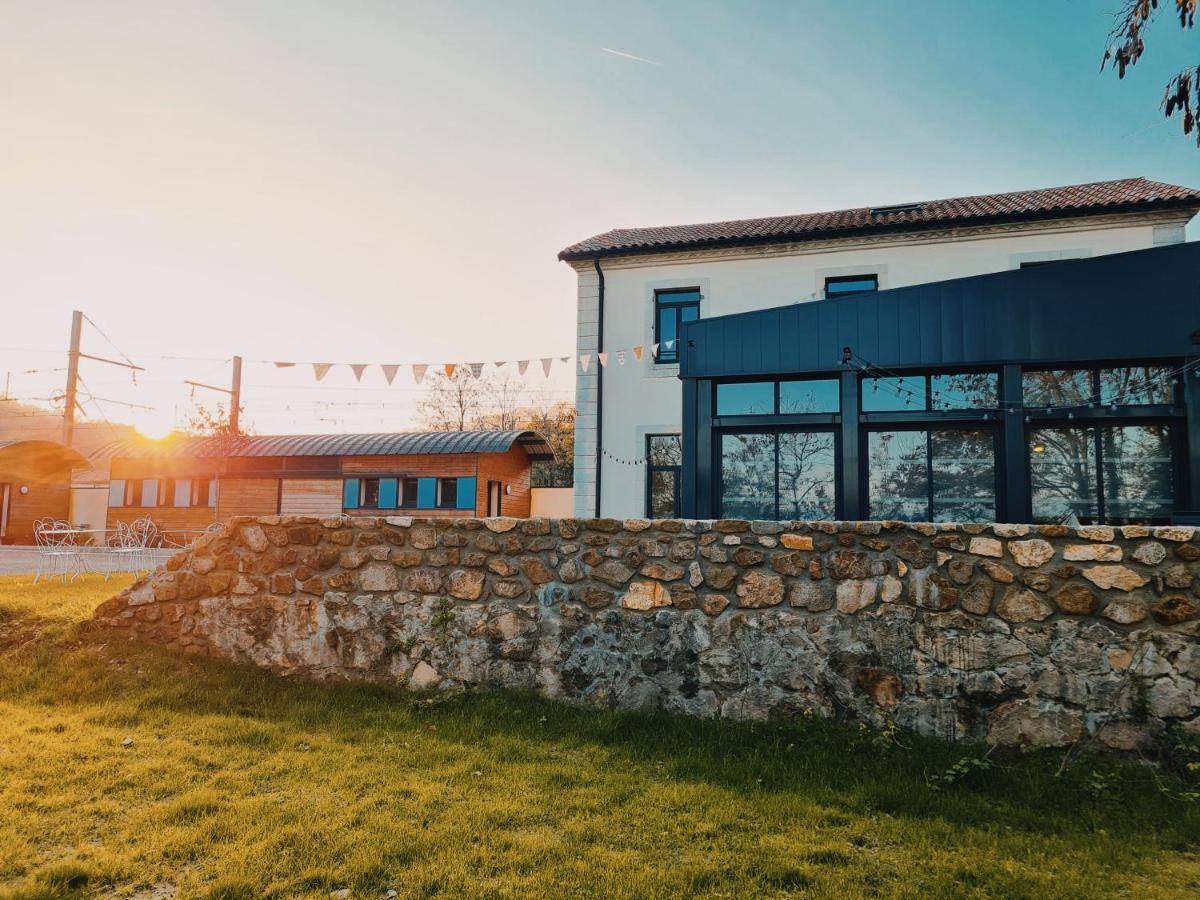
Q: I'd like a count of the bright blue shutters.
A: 4